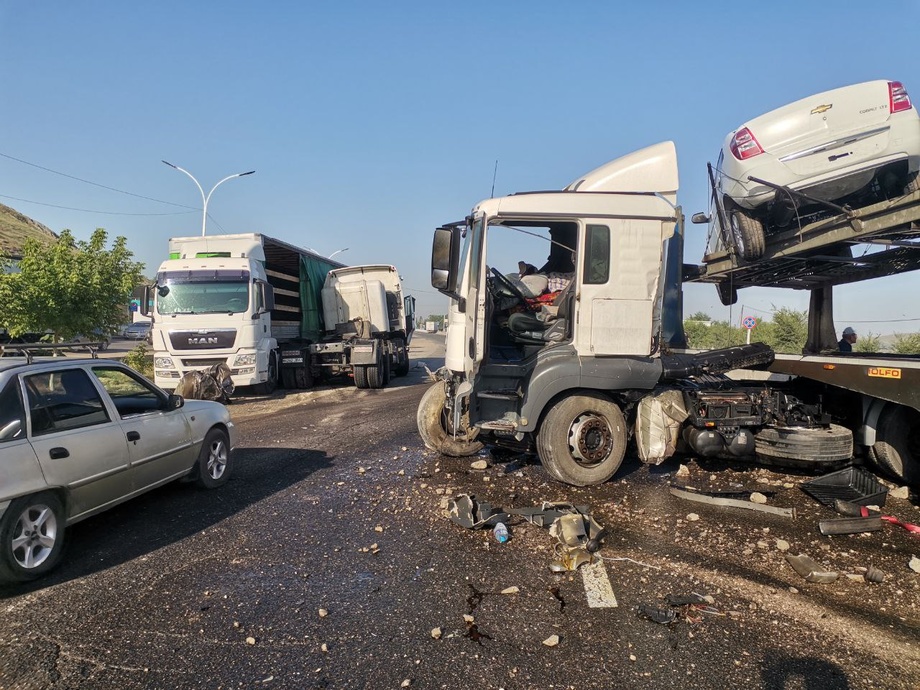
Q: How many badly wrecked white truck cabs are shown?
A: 1